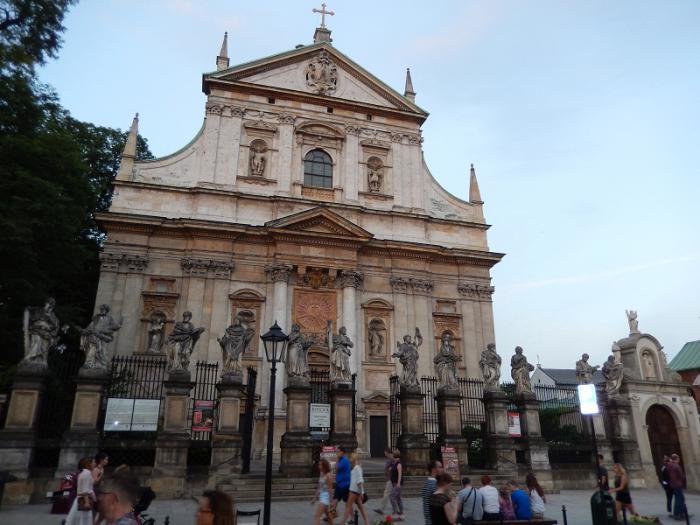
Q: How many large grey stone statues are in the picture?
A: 12